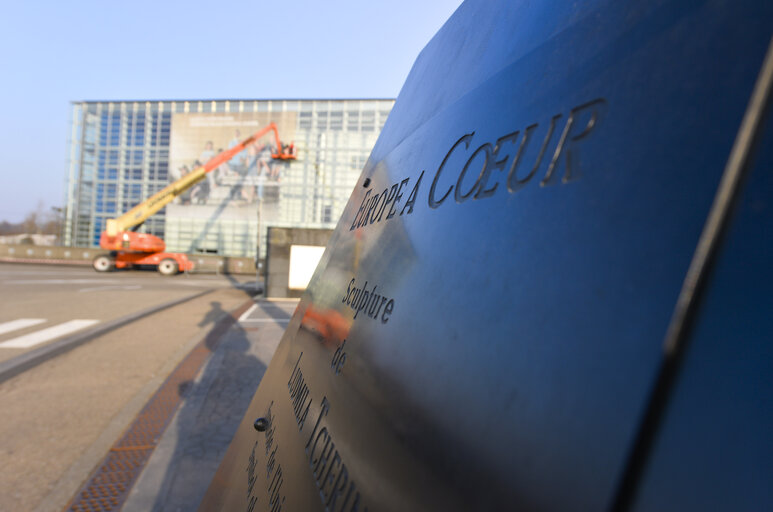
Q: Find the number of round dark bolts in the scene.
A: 2